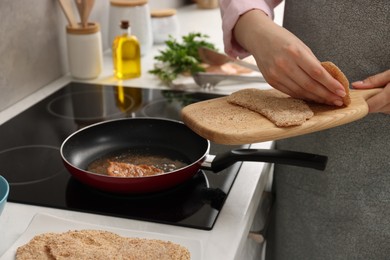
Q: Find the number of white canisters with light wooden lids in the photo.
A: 2